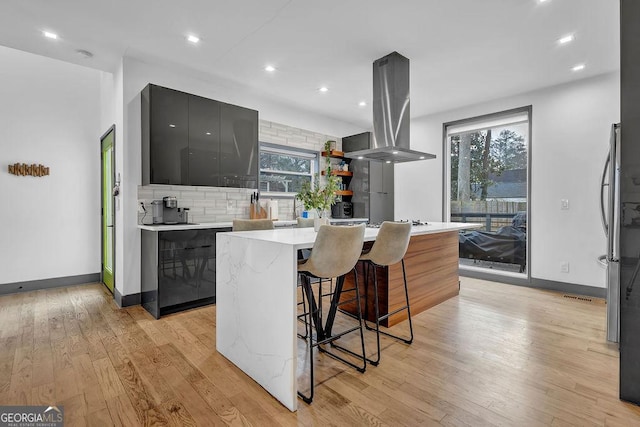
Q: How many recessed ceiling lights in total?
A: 8